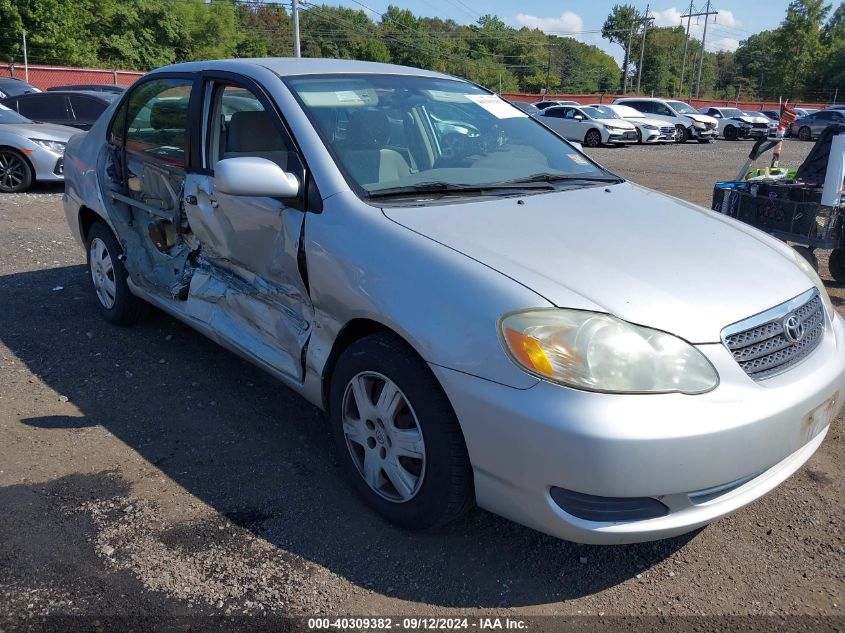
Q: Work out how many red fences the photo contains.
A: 1